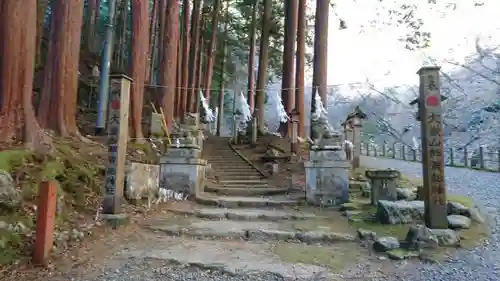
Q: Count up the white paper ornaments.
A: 4